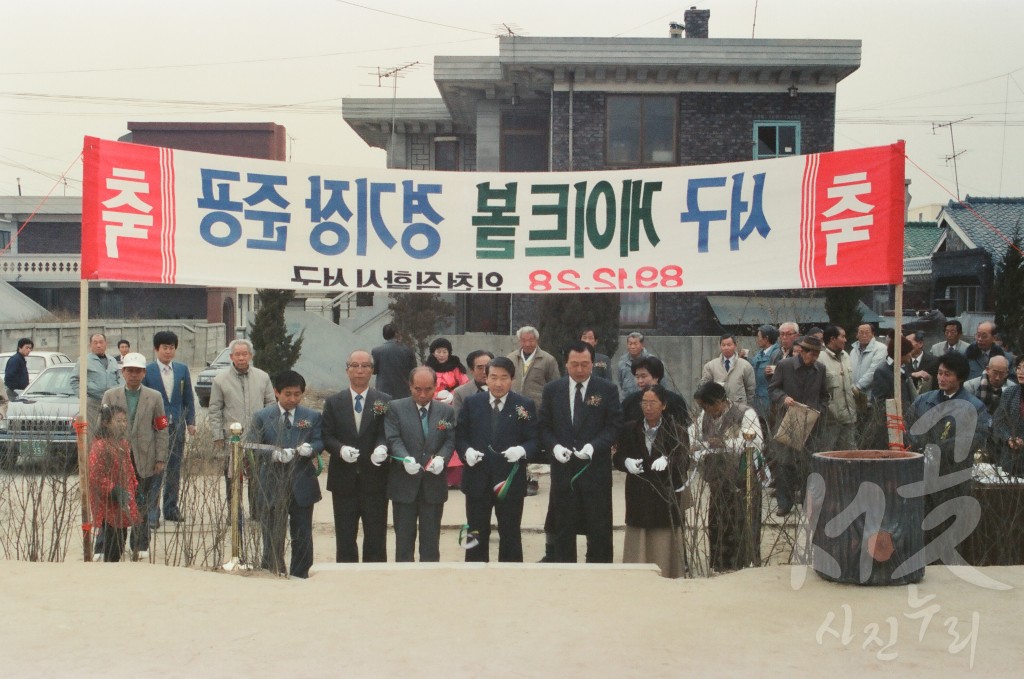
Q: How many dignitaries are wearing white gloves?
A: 6